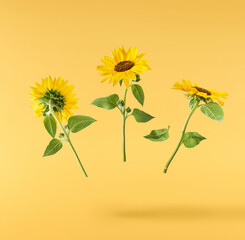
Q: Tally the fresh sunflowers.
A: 3